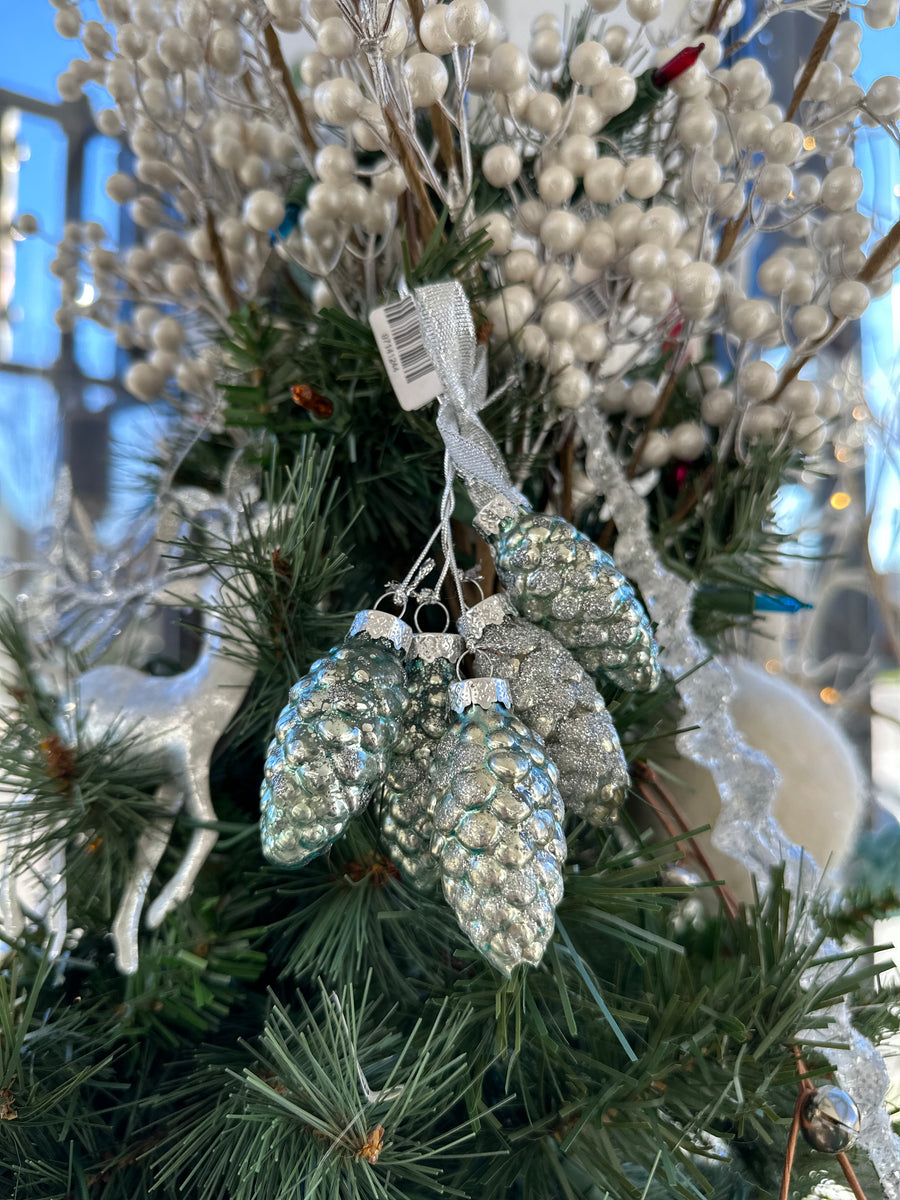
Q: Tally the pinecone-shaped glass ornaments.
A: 5